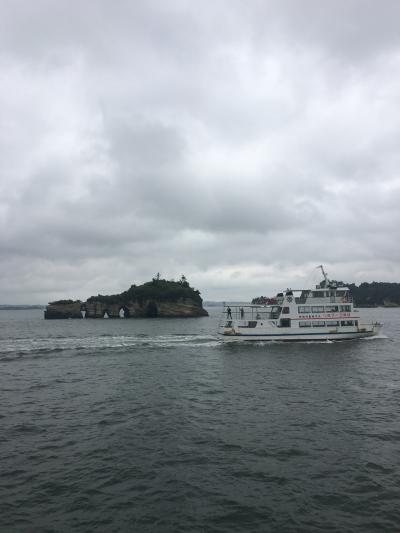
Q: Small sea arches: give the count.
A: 3